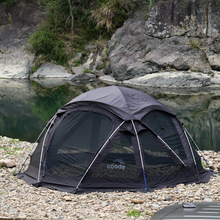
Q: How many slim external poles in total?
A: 7